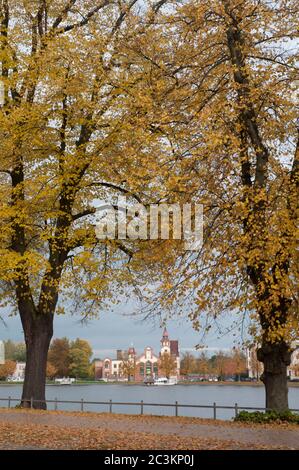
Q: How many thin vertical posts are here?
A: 9